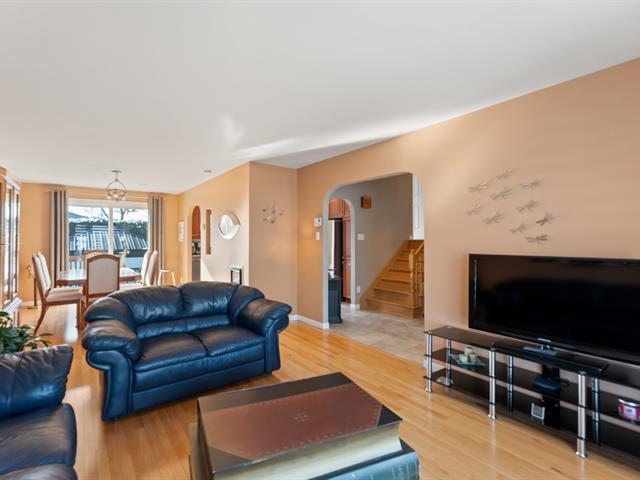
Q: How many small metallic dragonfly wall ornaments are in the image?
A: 10